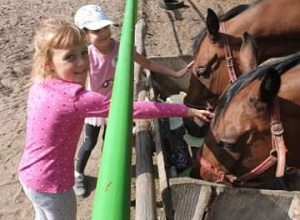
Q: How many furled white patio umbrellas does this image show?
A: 0